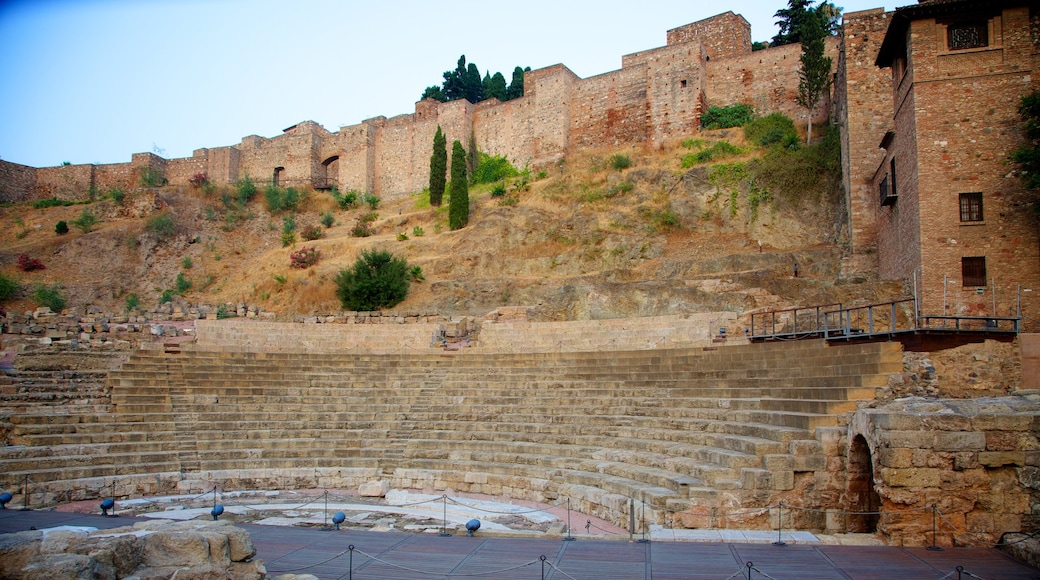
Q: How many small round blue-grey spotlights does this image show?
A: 5